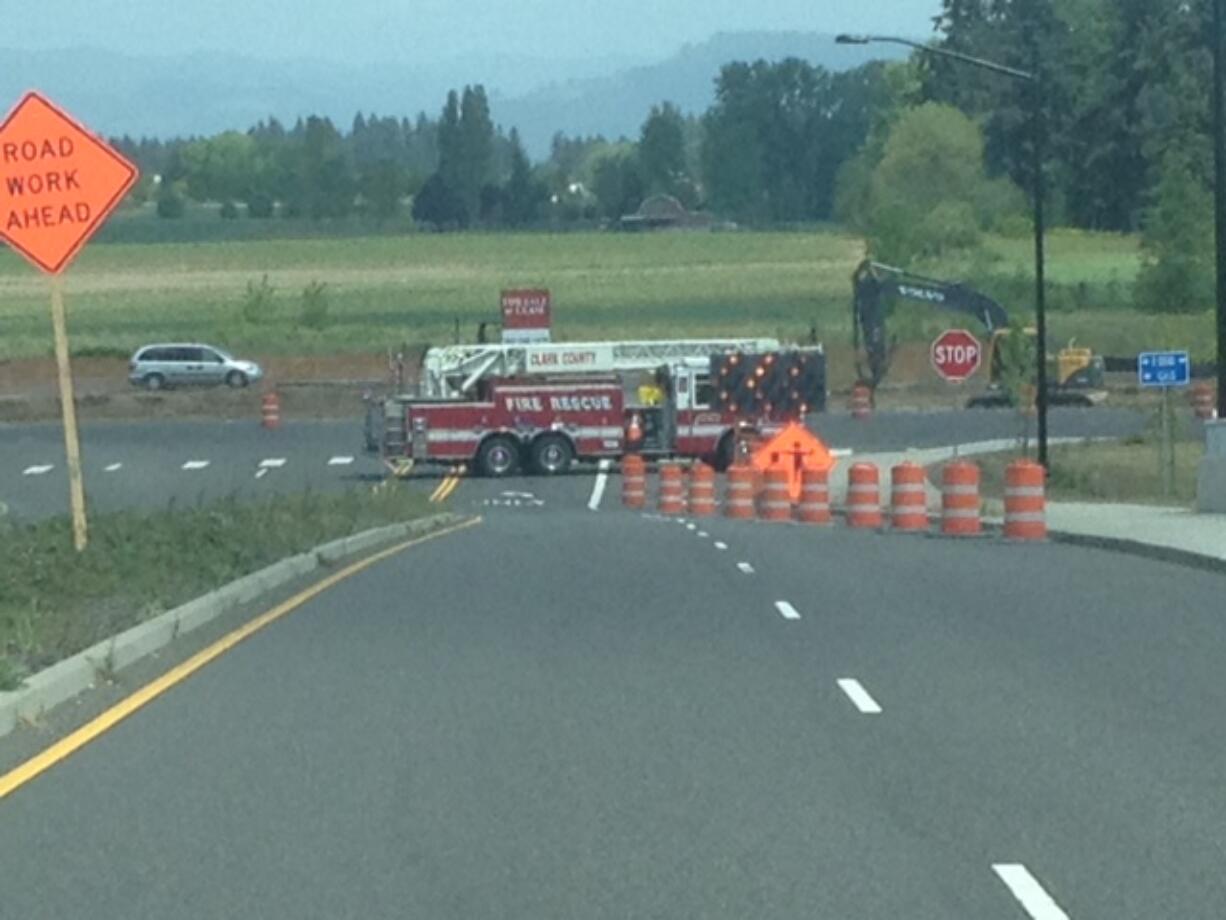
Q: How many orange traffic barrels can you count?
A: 13